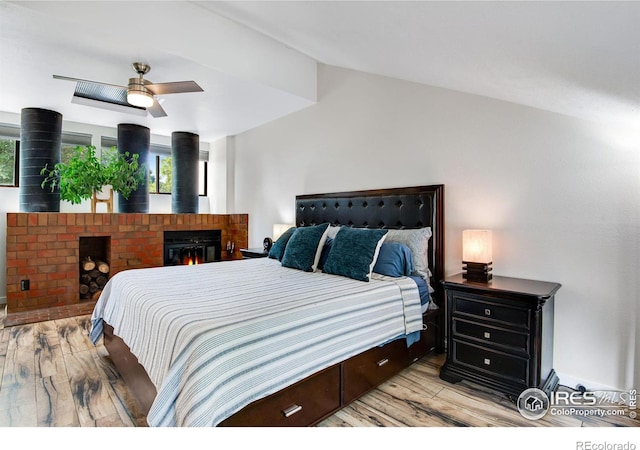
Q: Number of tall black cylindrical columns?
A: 3